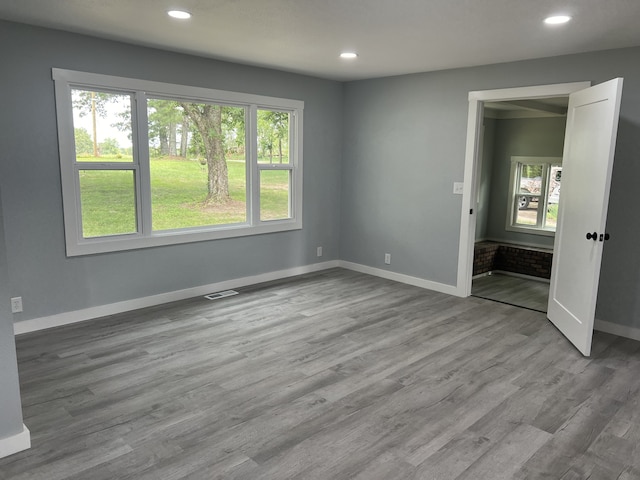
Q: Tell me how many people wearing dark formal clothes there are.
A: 0